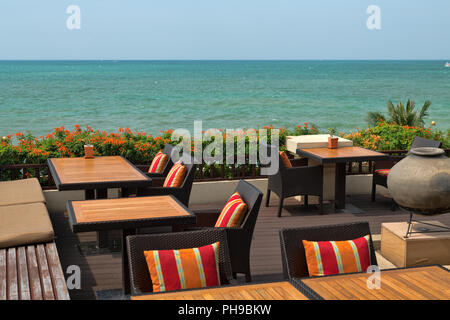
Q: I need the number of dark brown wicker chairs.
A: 7